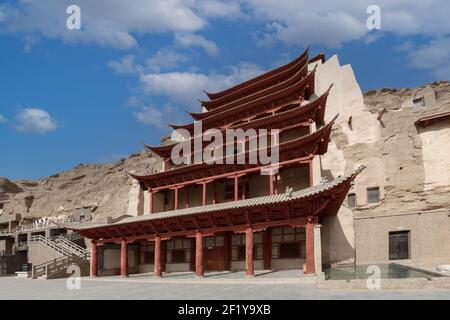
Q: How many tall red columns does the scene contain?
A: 6